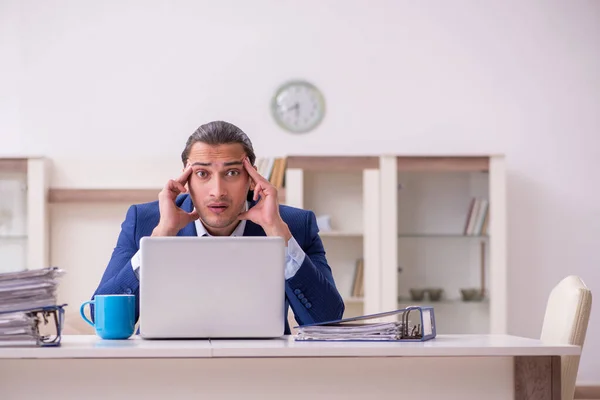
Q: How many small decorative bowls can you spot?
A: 3